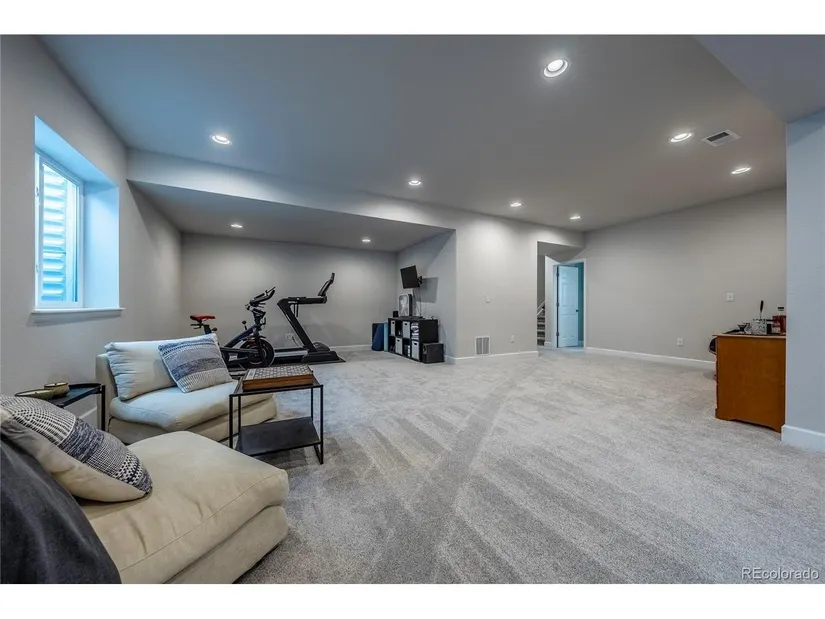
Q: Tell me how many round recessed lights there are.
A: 9